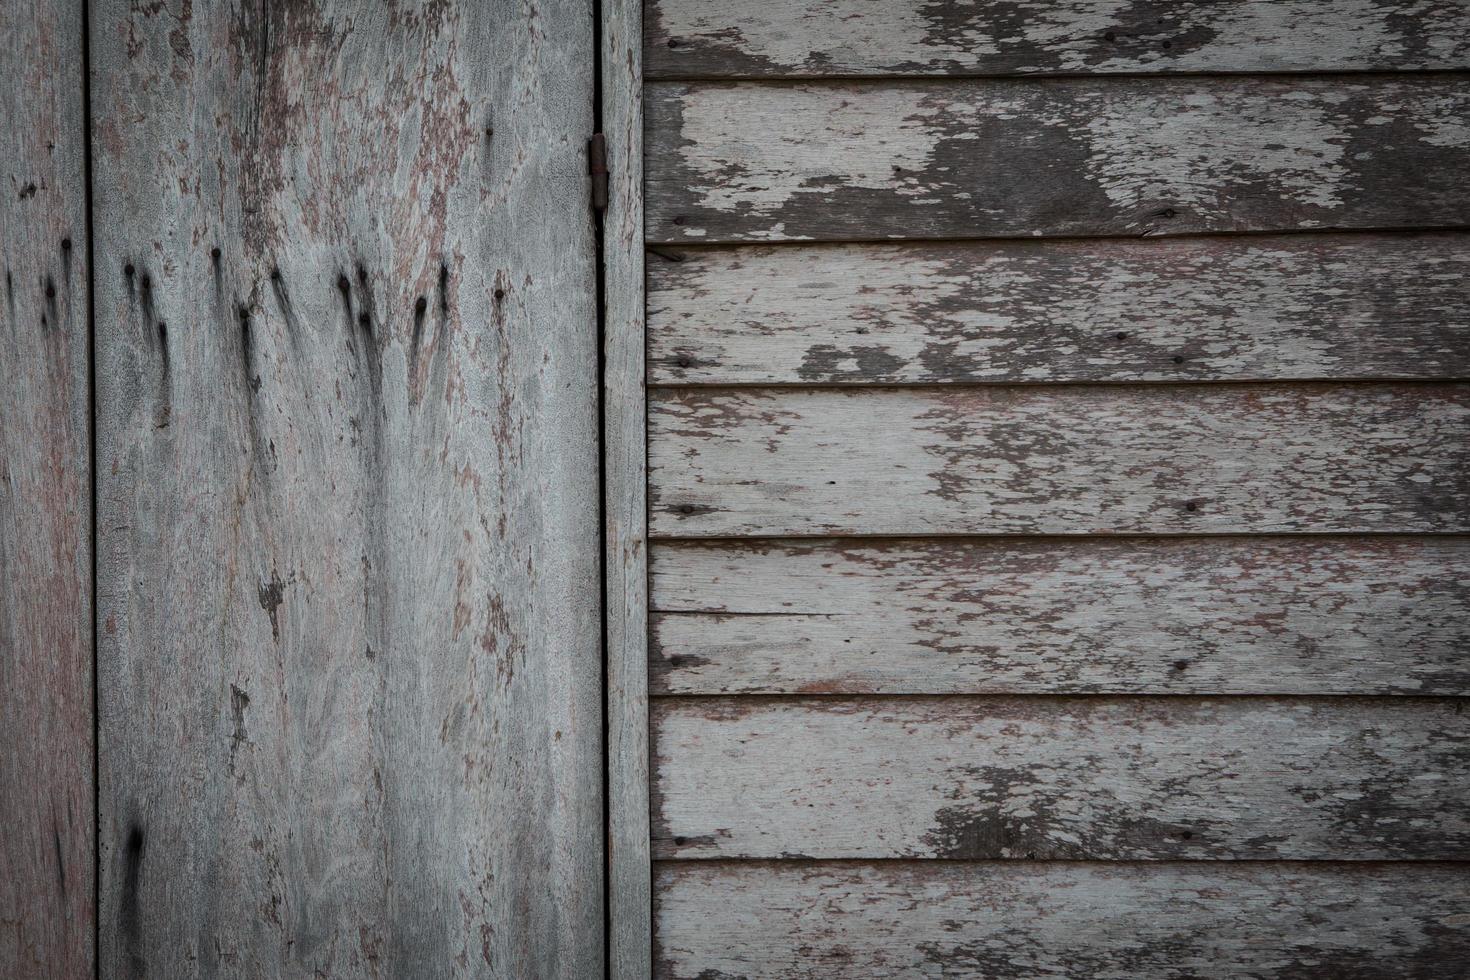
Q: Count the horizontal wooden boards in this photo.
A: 7